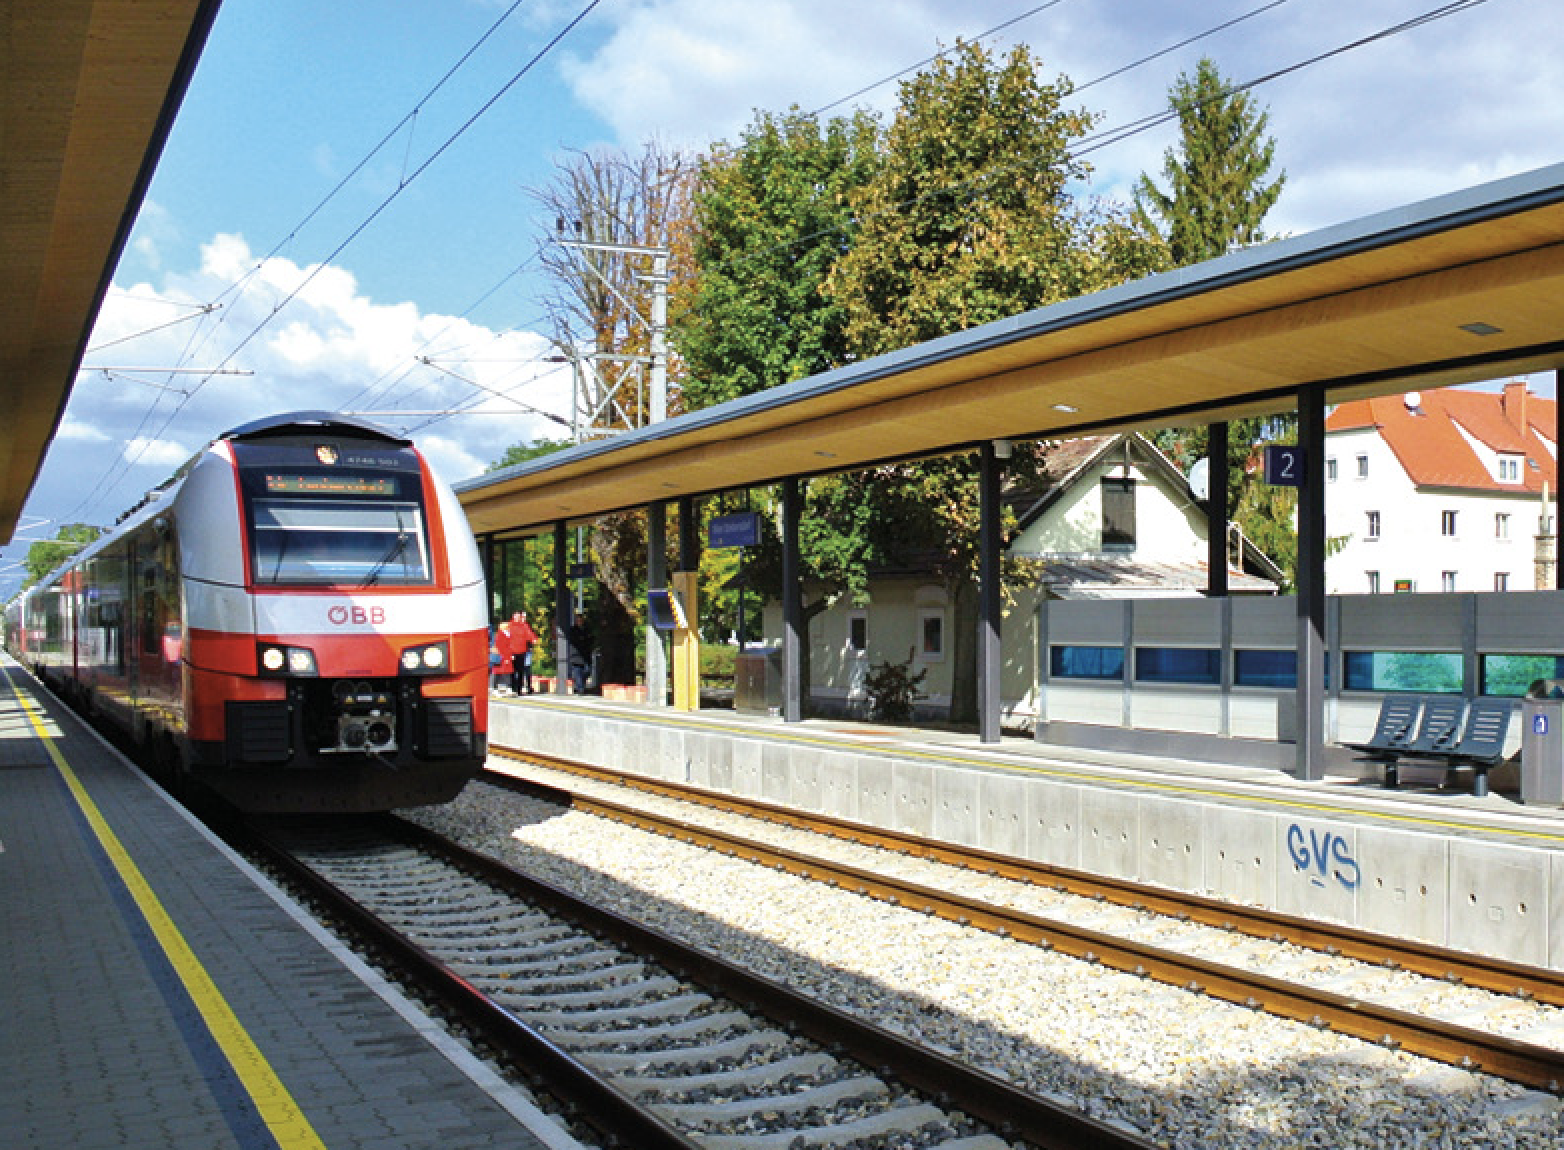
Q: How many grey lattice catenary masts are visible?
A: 1